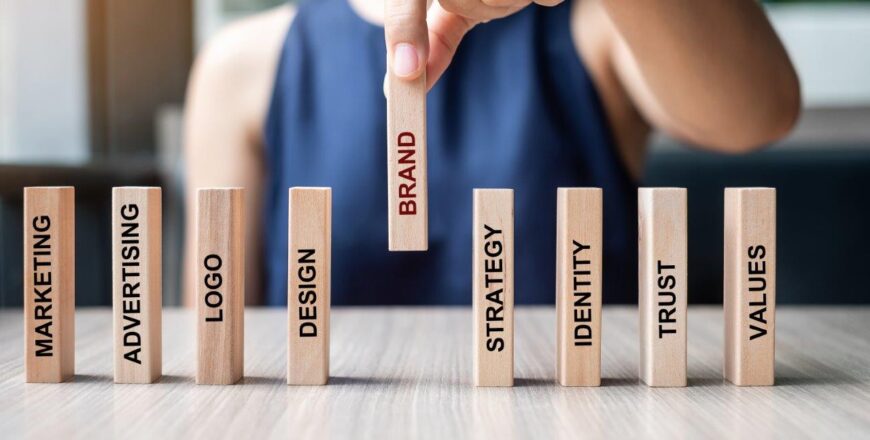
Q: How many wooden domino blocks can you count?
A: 9